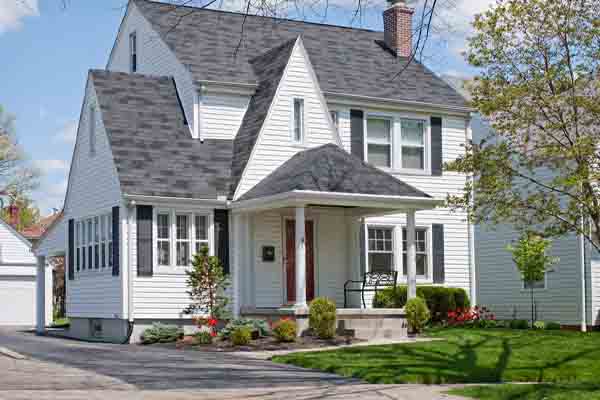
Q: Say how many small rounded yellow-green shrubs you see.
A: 4